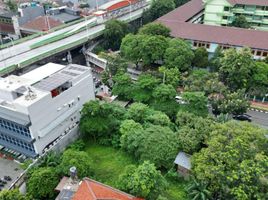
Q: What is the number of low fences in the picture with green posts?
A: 1